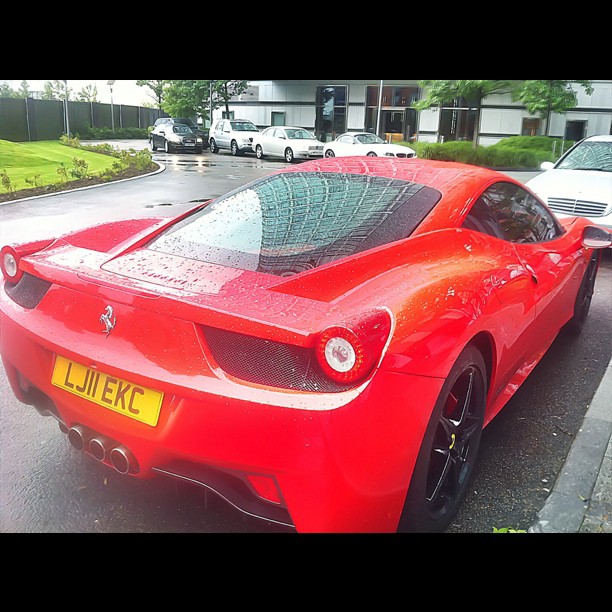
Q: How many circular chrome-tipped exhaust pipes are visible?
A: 3